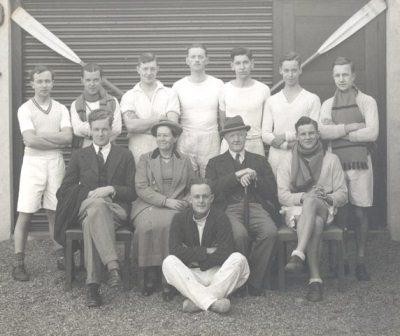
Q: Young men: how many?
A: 10